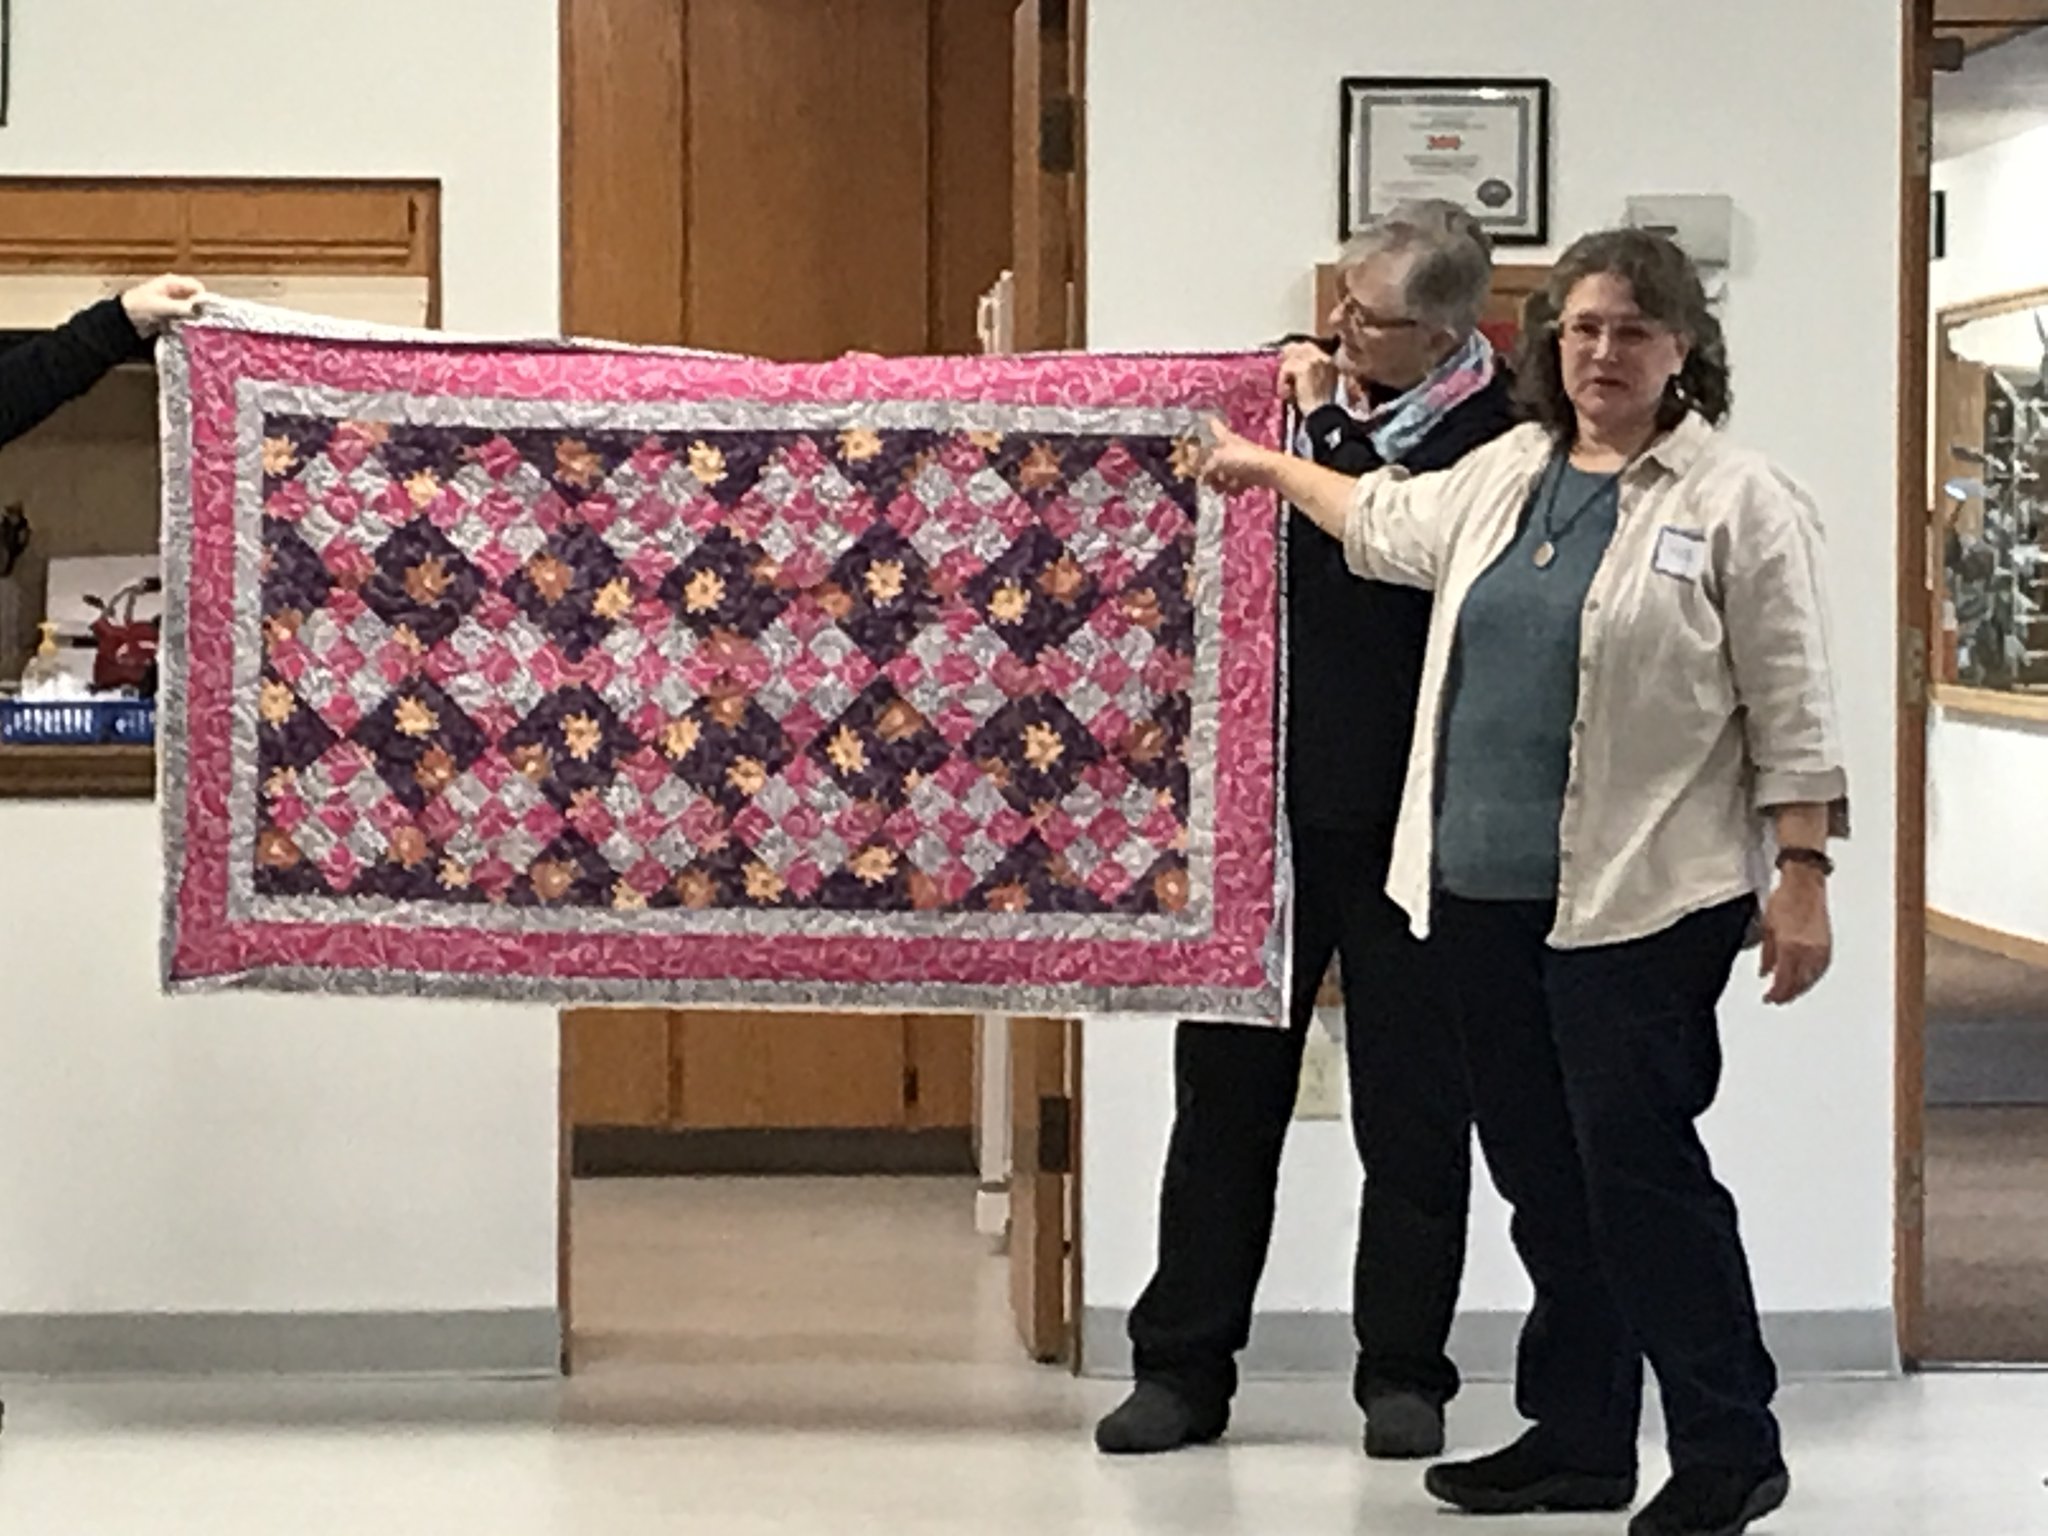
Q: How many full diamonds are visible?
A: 10